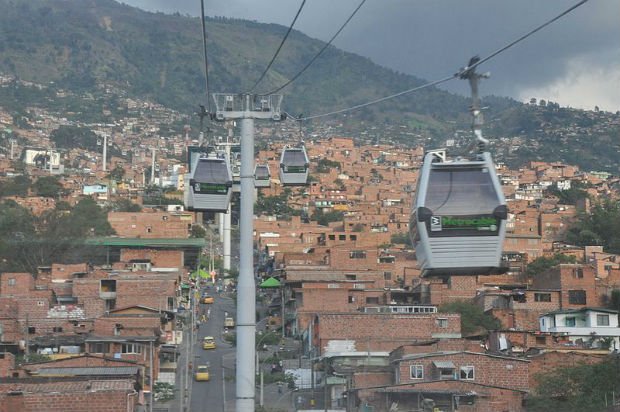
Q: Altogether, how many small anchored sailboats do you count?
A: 0